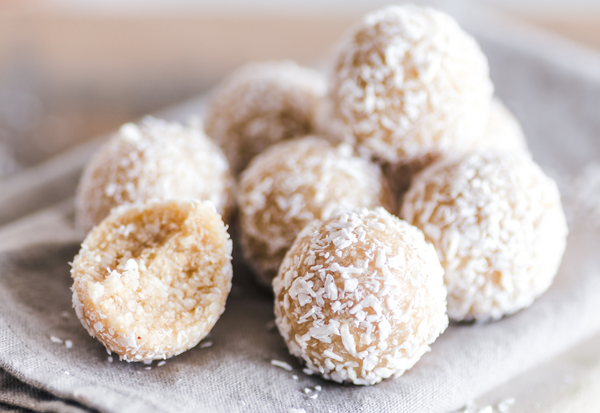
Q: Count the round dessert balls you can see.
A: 8